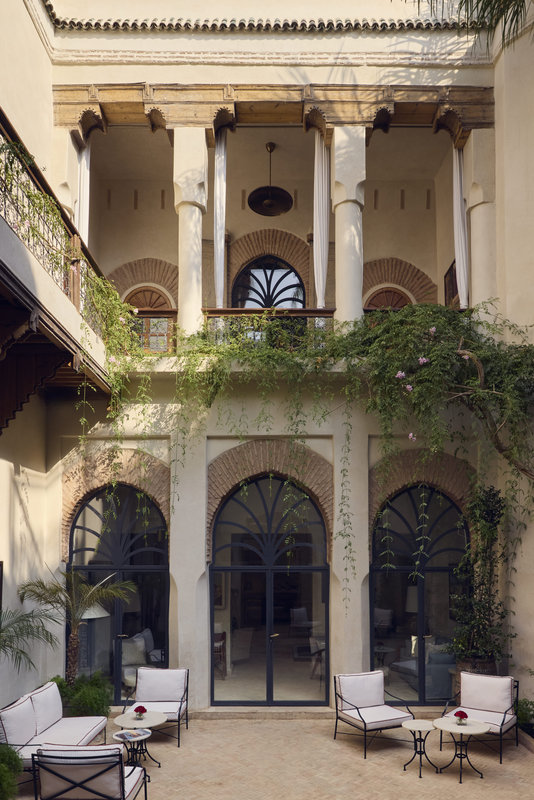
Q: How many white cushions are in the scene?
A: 11